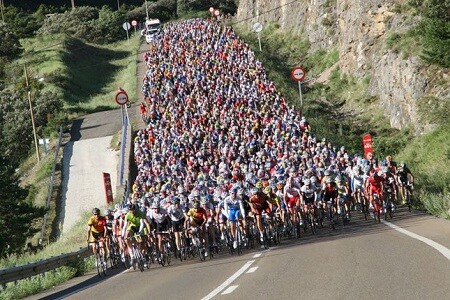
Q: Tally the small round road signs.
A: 7